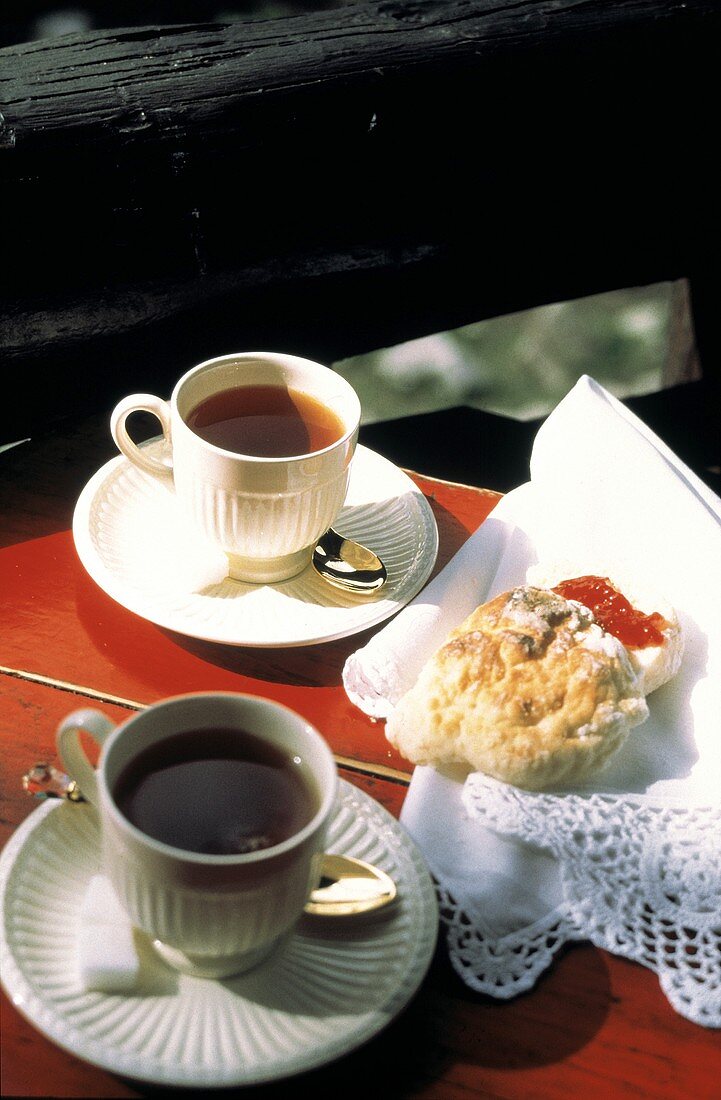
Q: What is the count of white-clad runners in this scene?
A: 0